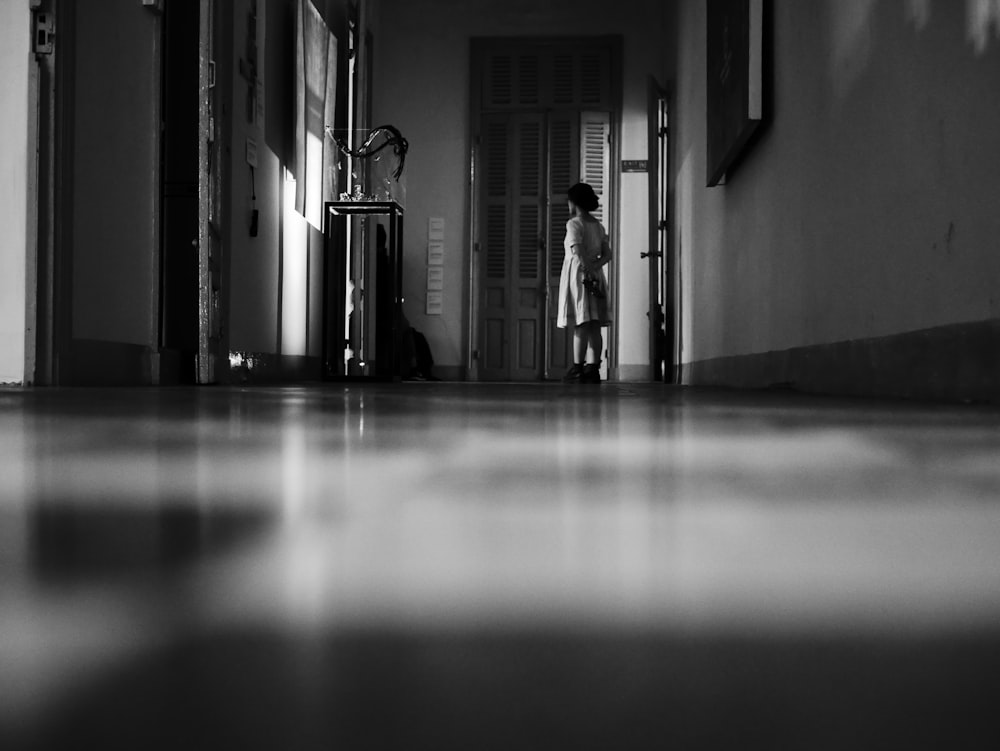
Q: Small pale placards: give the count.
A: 4